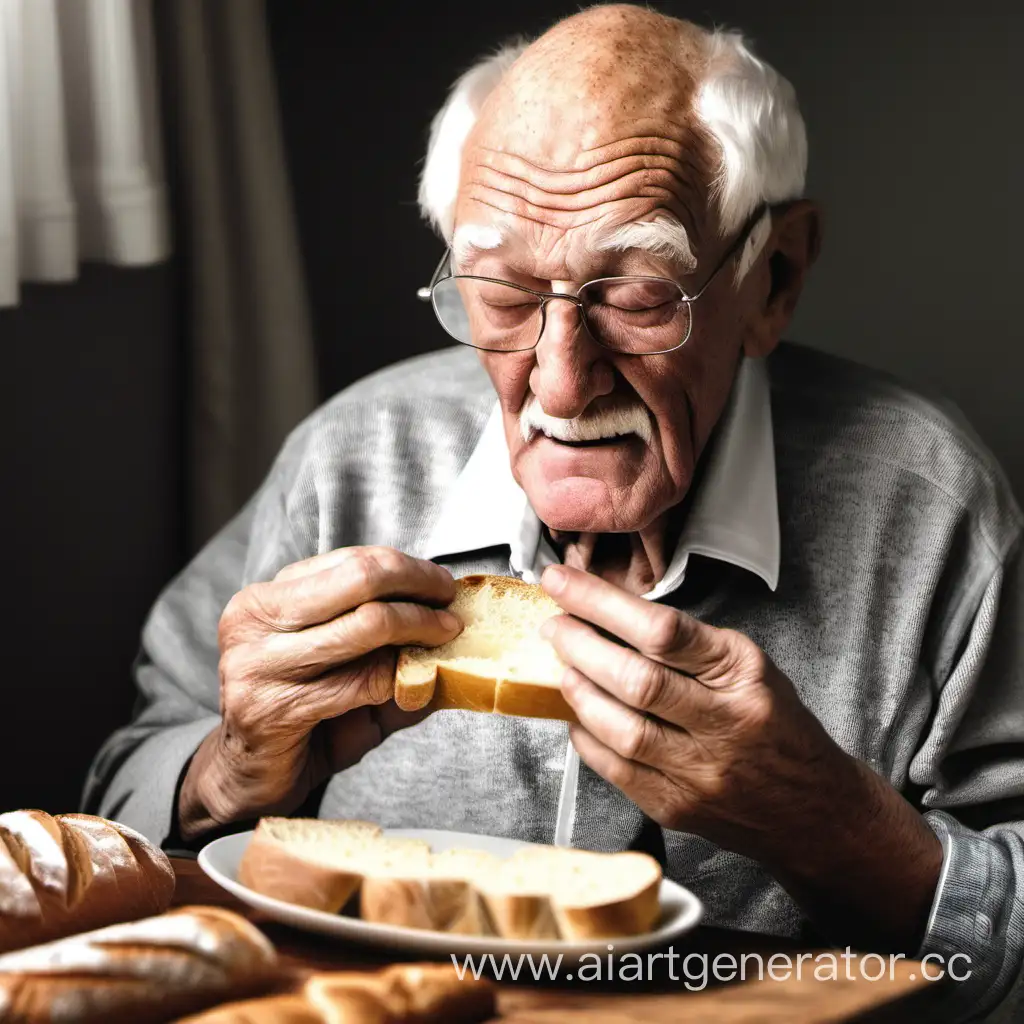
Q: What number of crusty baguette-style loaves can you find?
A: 3